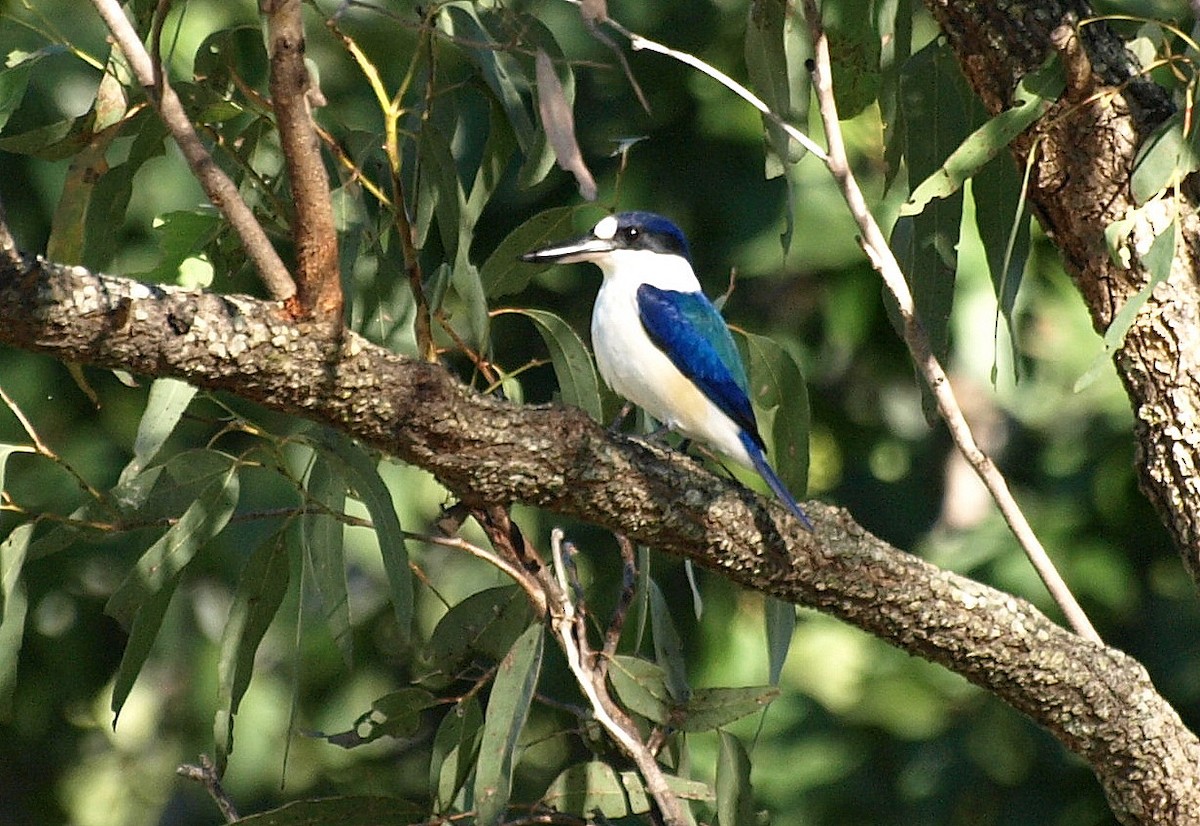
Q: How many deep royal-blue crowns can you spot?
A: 1